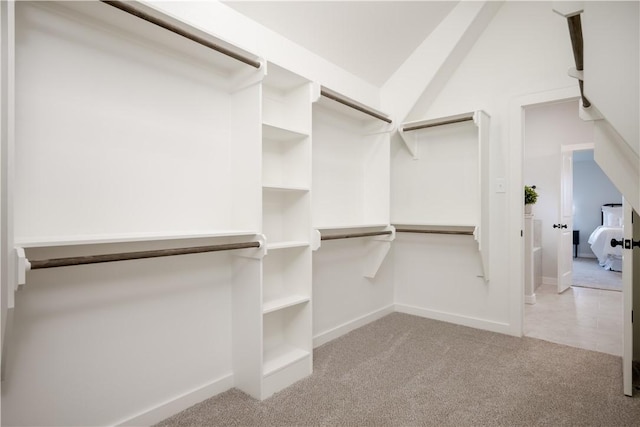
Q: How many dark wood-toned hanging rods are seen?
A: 7